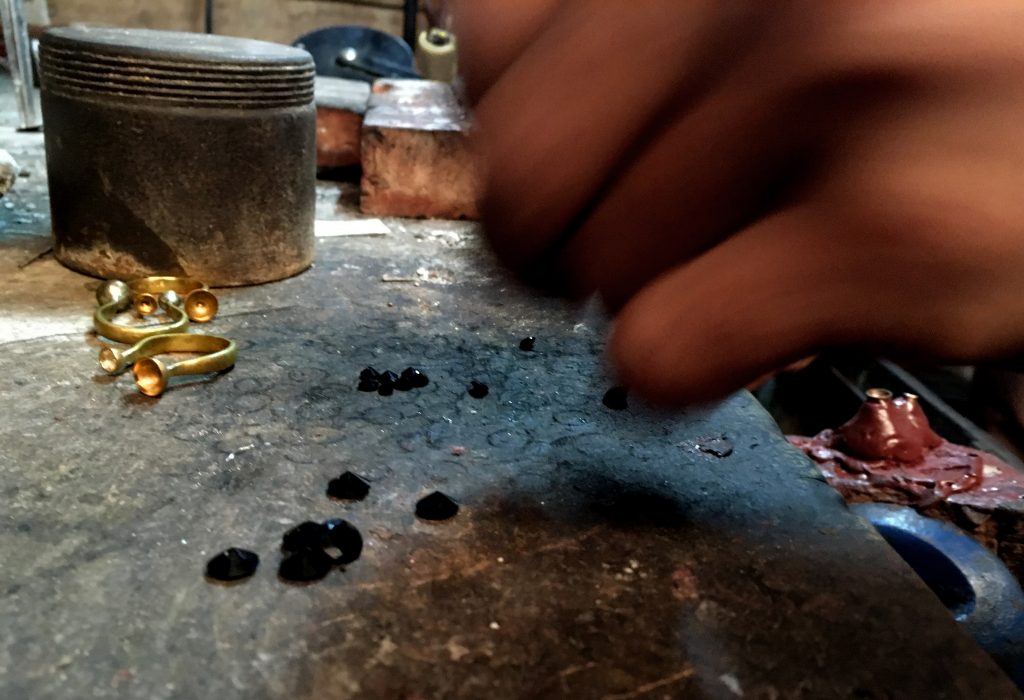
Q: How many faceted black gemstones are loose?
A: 15